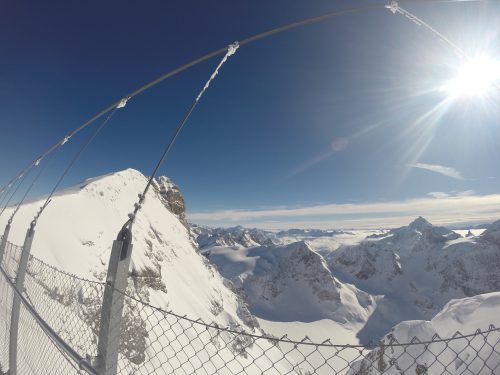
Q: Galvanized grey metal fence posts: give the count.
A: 3